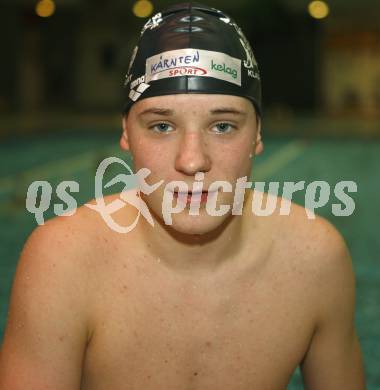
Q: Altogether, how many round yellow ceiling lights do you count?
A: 3